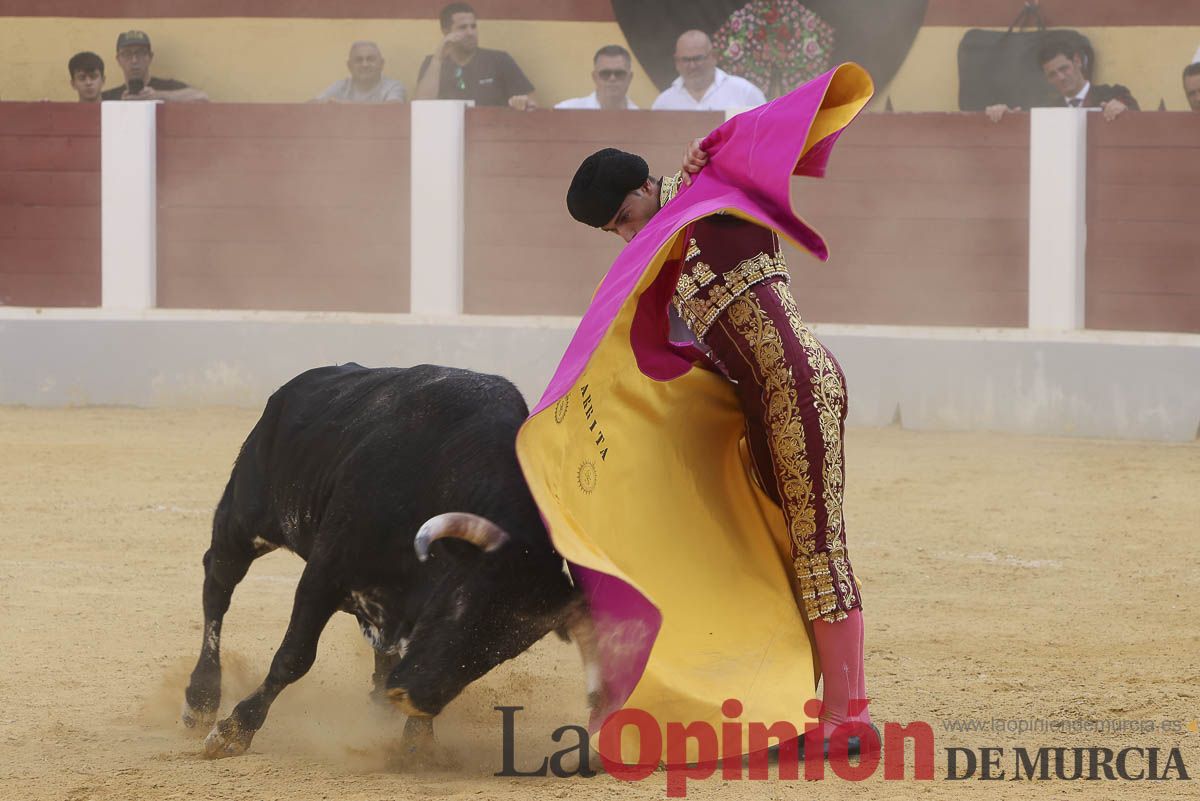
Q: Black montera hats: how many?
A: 1